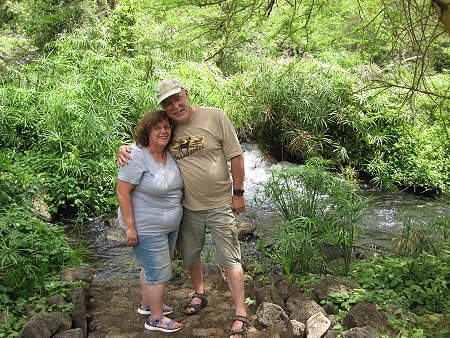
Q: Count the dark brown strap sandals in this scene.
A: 2